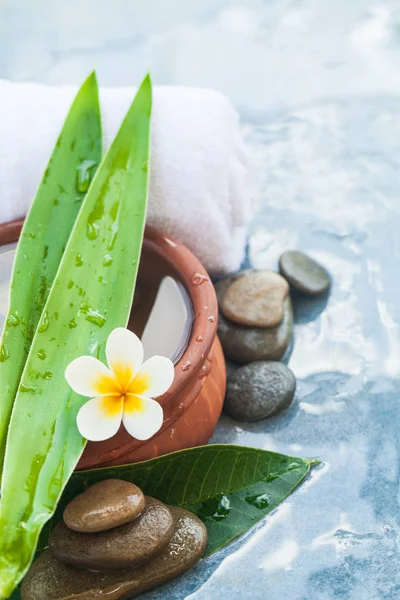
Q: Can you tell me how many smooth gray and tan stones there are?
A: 7